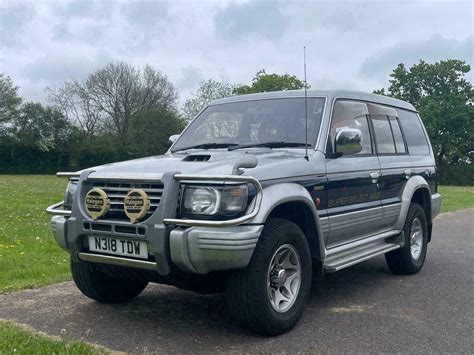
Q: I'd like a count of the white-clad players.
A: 0